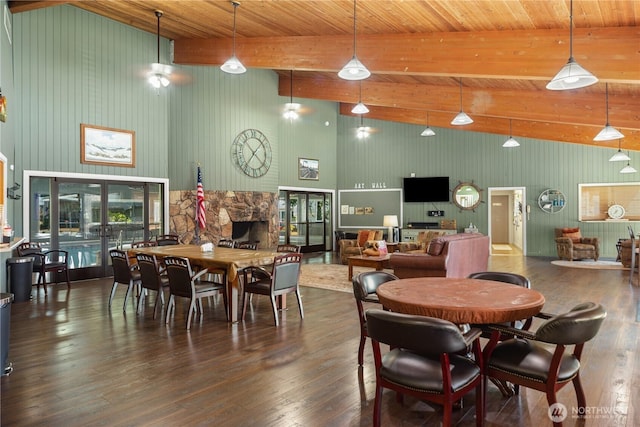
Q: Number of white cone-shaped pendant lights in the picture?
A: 10